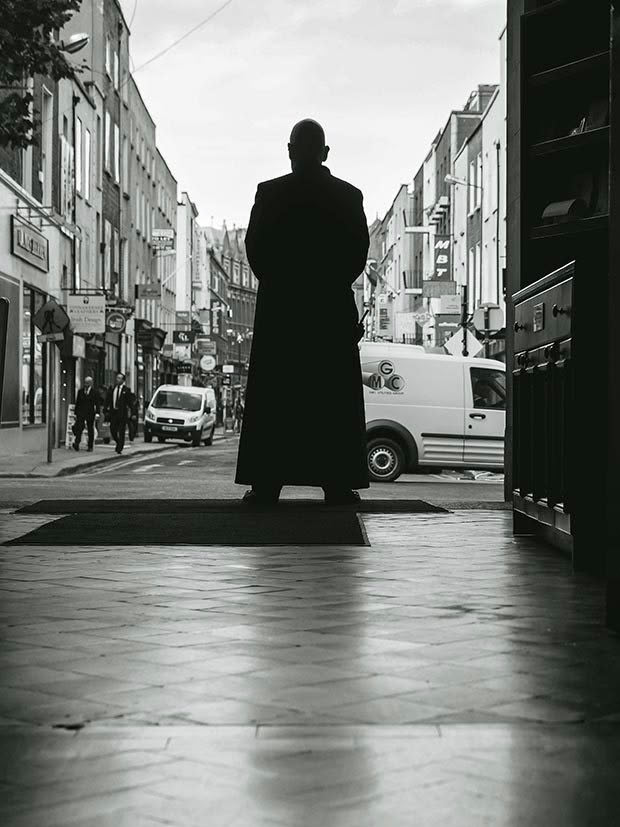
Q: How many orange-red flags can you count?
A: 0